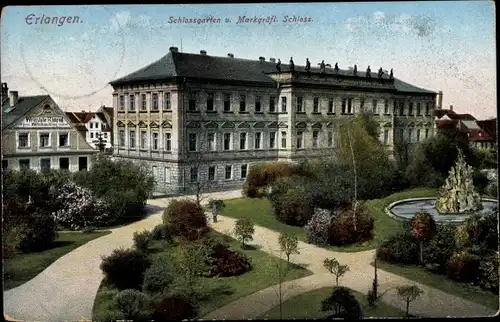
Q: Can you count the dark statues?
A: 9